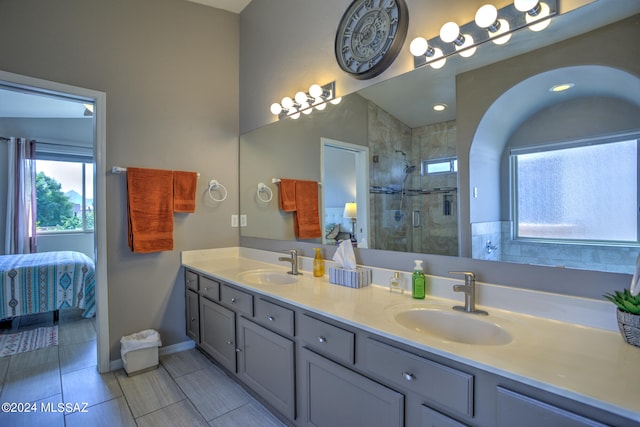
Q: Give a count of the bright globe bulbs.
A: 8